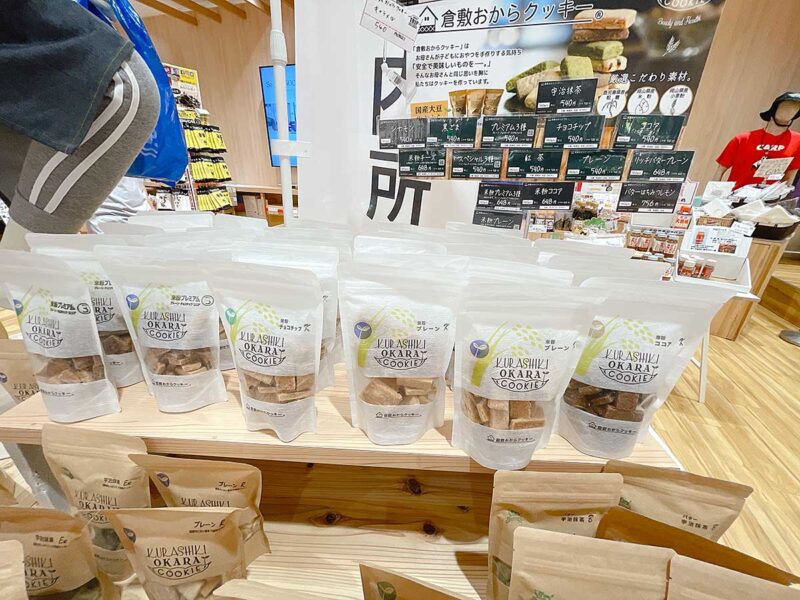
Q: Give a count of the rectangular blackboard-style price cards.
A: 15